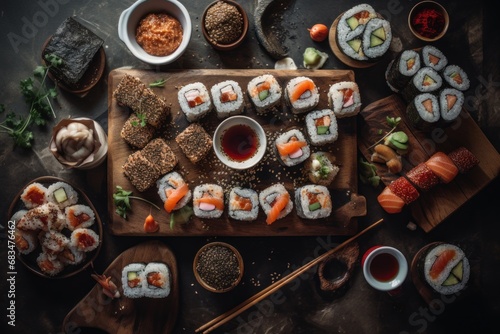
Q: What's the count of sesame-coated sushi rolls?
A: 6